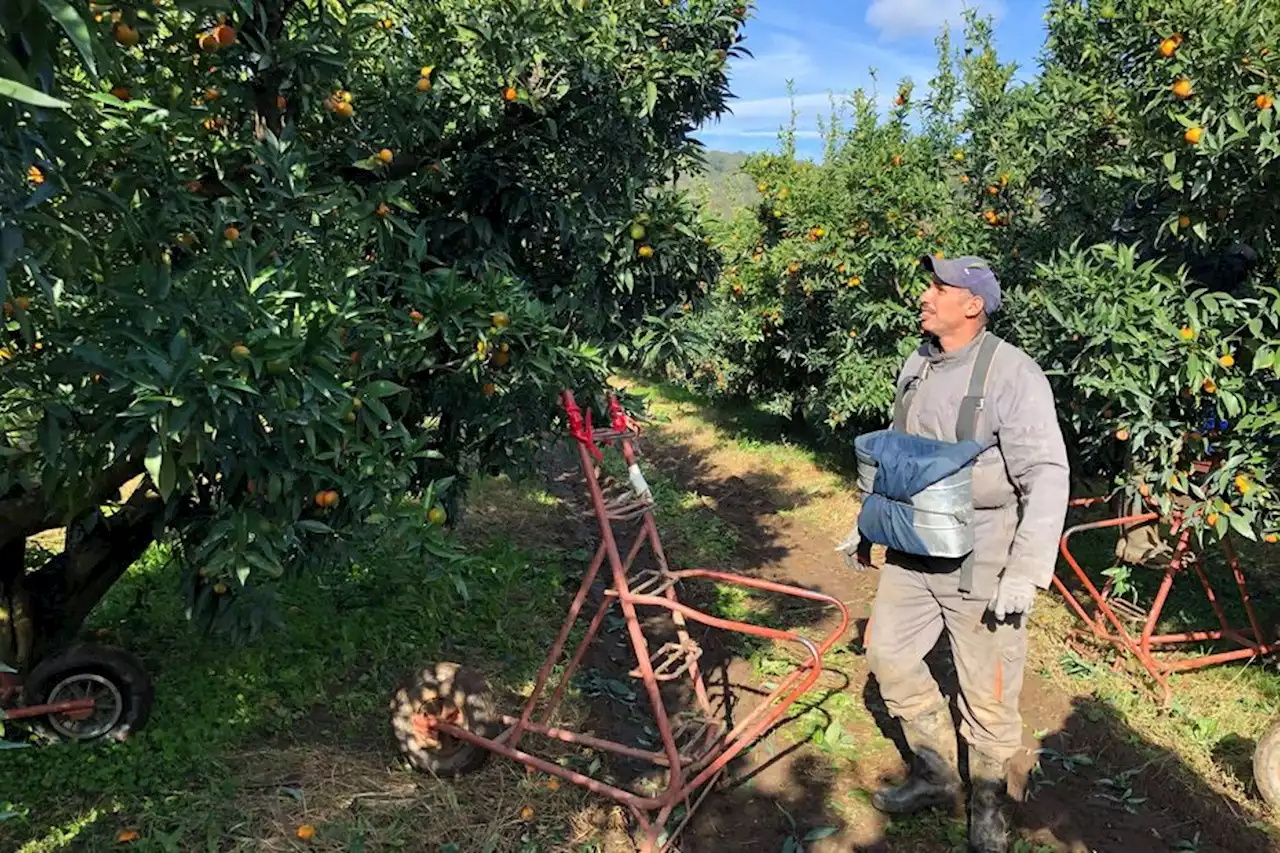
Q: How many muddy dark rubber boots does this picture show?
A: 2